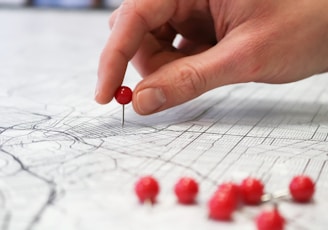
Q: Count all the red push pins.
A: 8